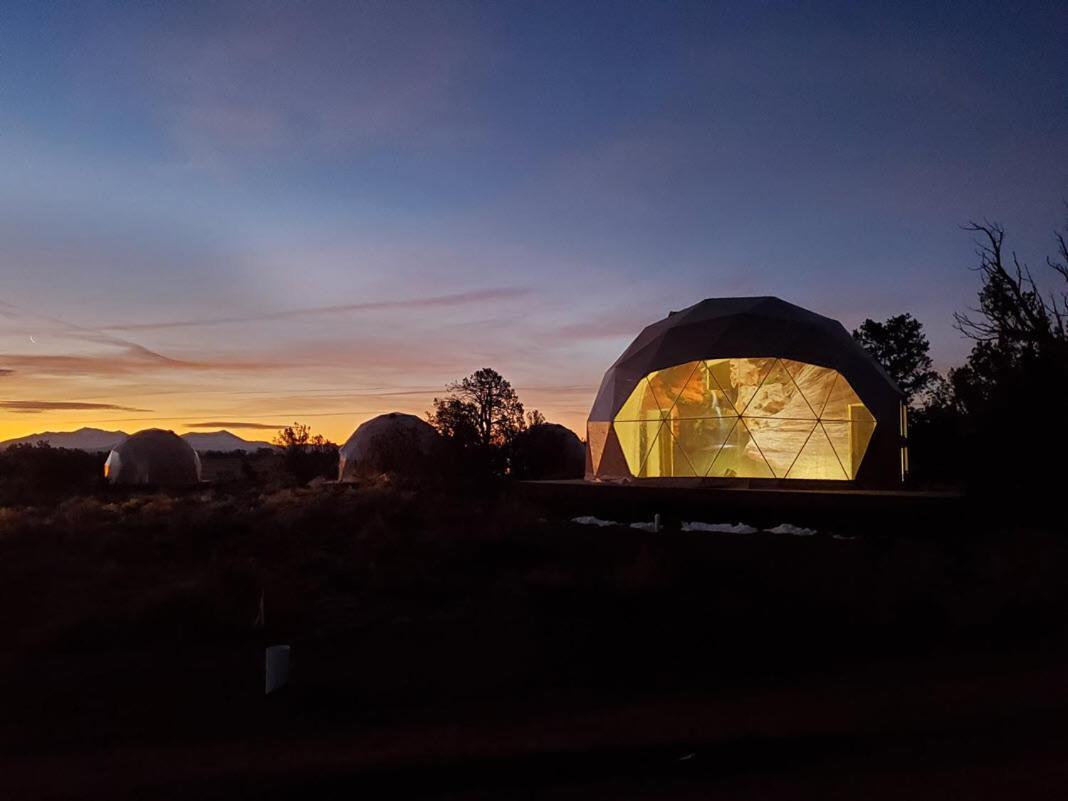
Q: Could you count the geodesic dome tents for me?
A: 4